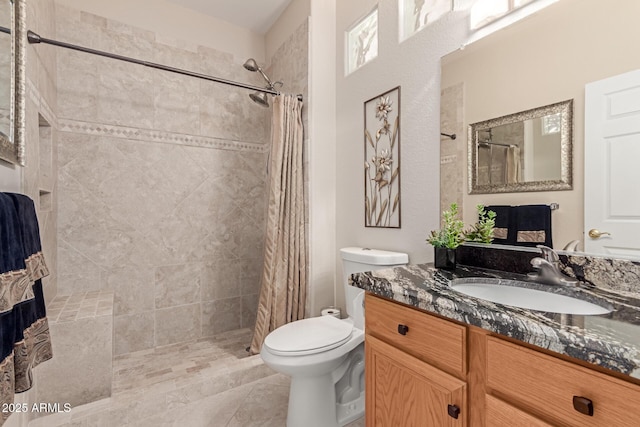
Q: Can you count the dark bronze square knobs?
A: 3